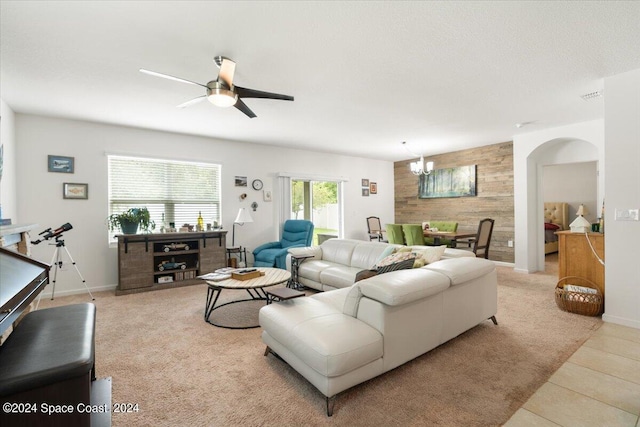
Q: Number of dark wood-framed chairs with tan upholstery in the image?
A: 2